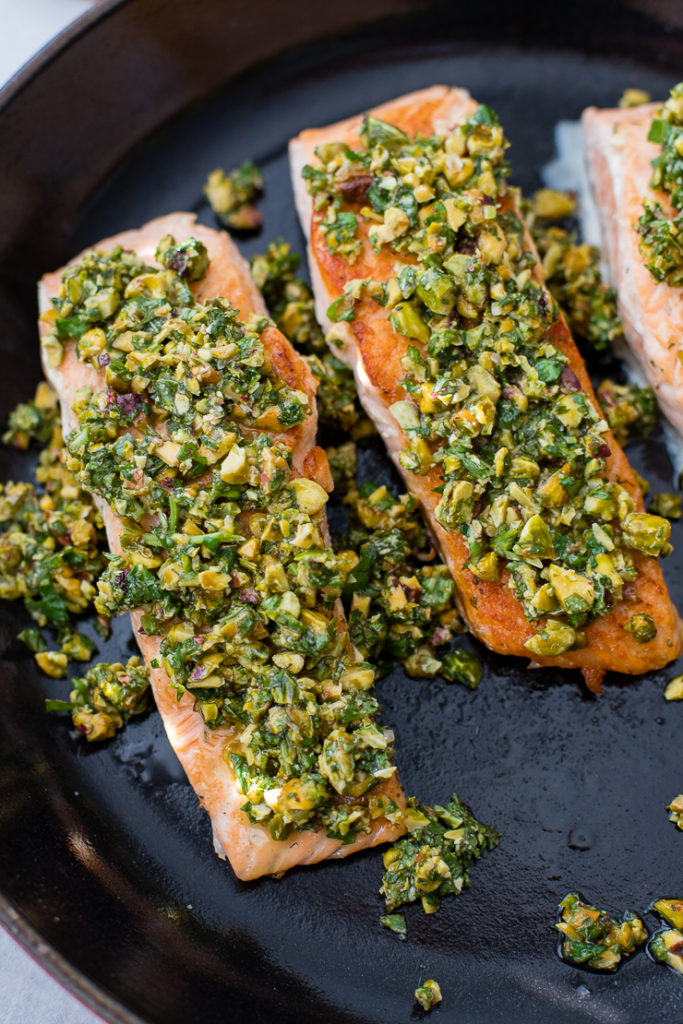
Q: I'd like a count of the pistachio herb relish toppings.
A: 3